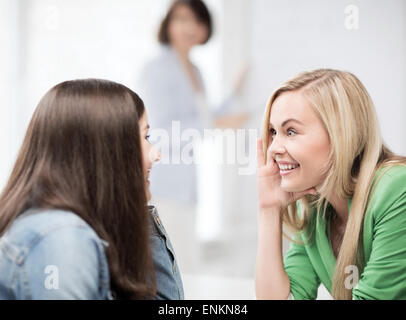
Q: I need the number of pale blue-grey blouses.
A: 1